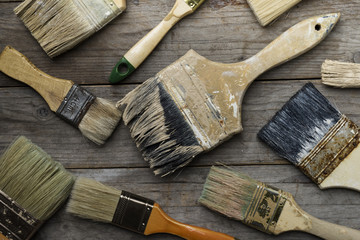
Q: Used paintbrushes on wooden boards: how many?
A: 10